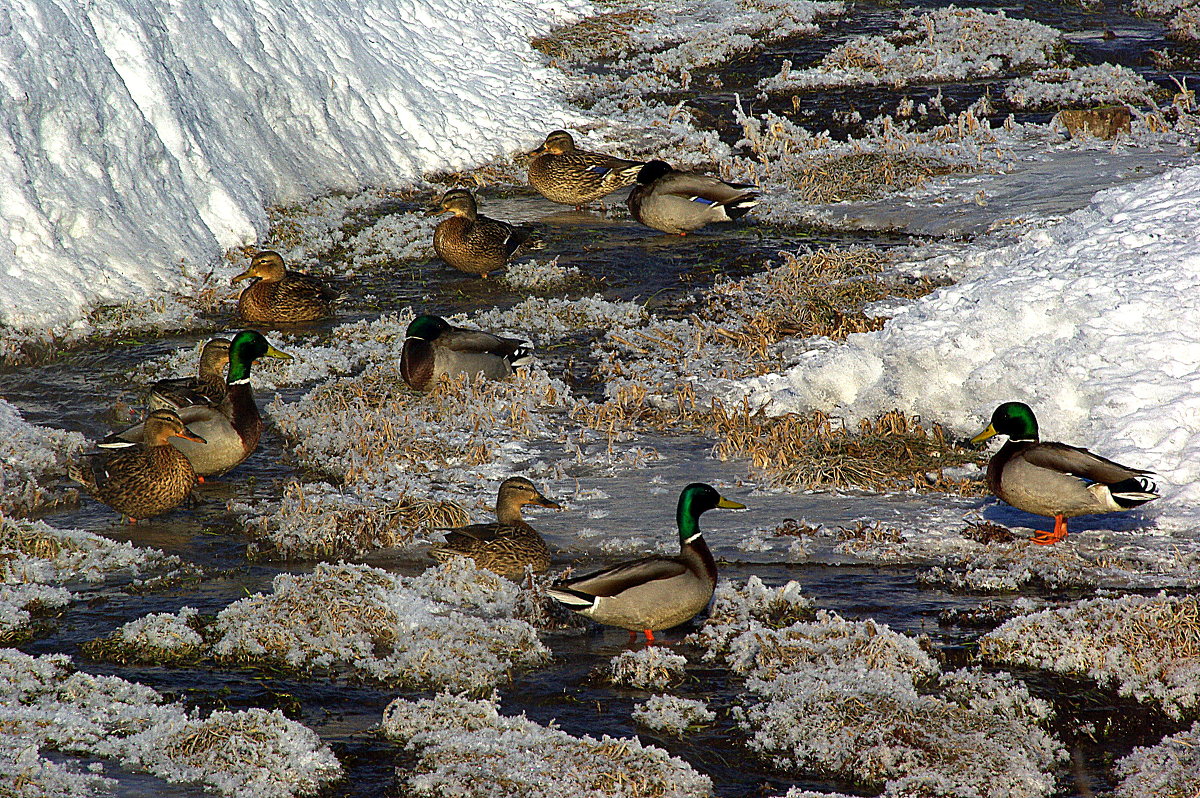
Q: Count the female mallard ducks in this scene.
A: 6